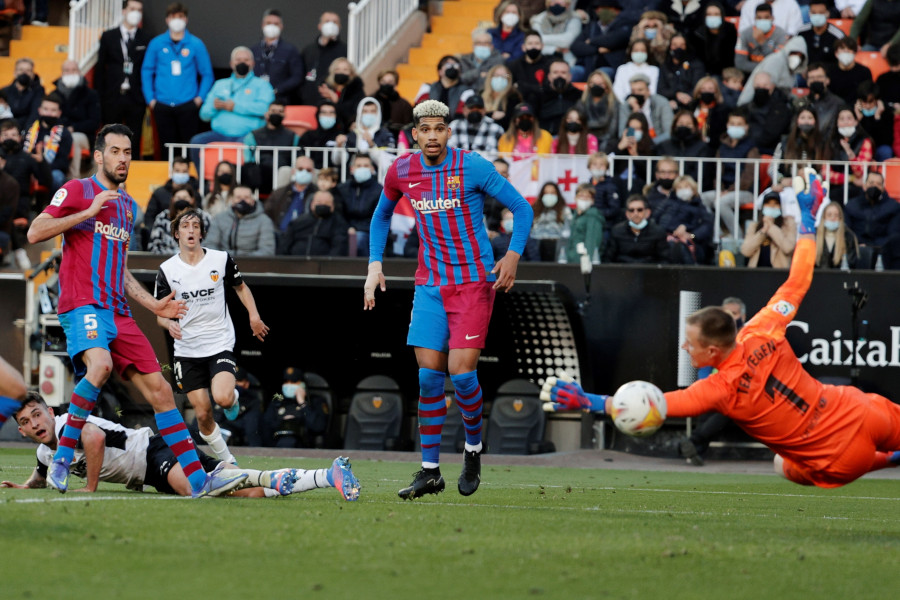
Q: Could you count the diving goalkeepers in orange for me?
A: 1